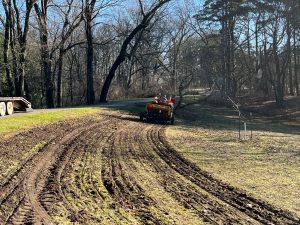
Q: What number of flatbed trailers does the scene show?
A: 1